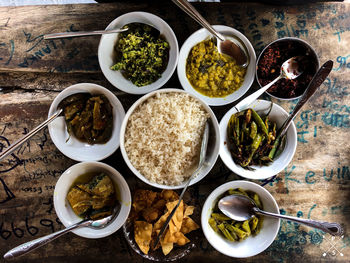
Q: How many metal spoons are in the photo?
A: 8